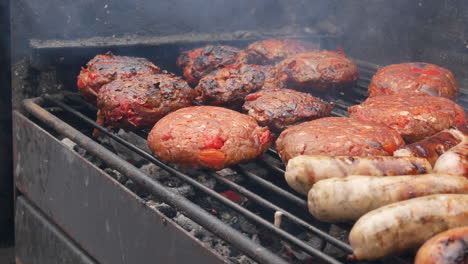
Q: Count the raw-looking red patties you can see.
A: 4